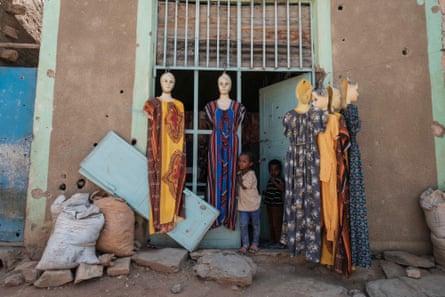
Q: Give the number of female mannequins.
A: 6